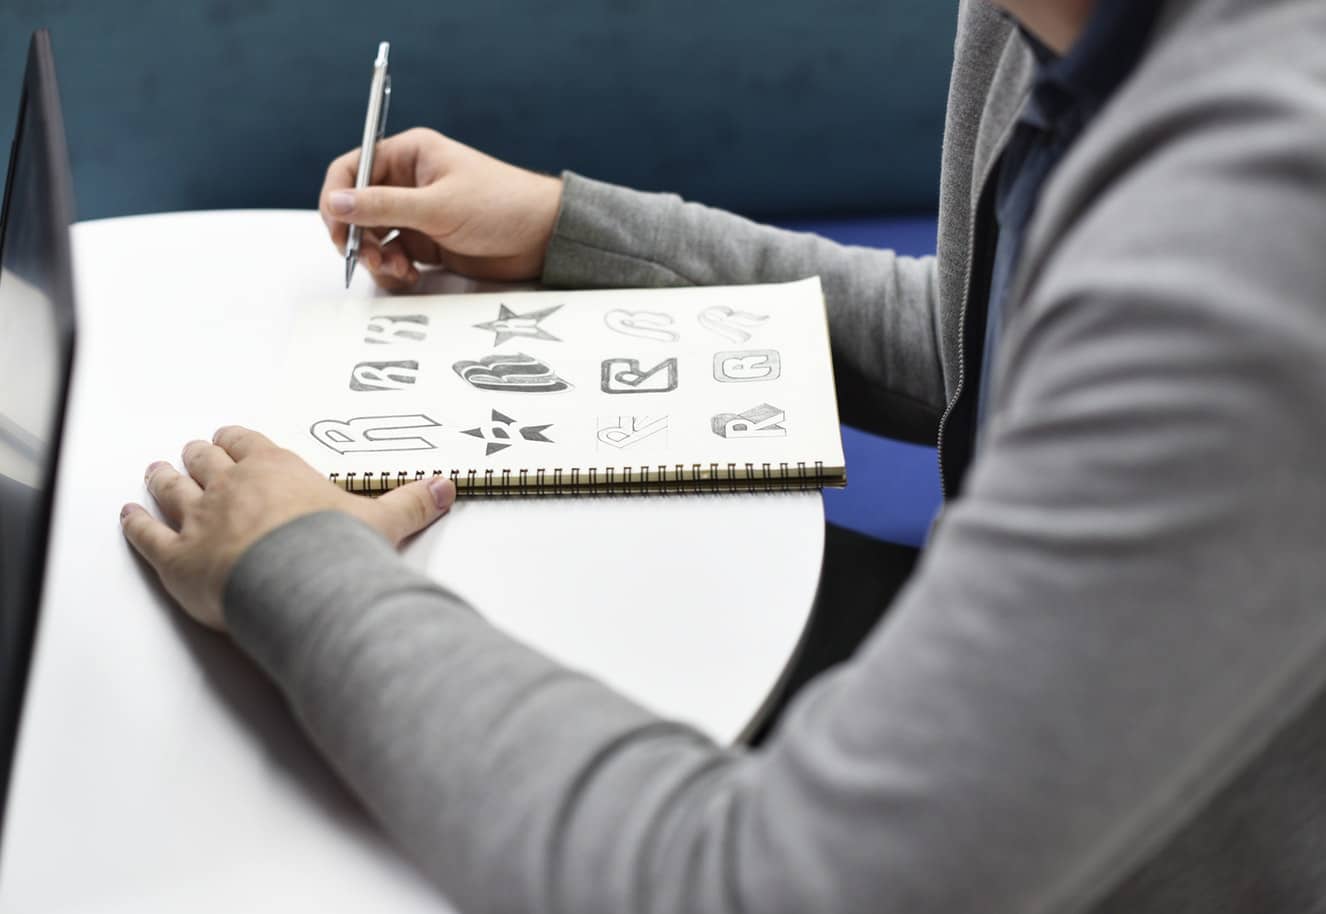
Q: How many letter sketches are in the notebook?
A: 12